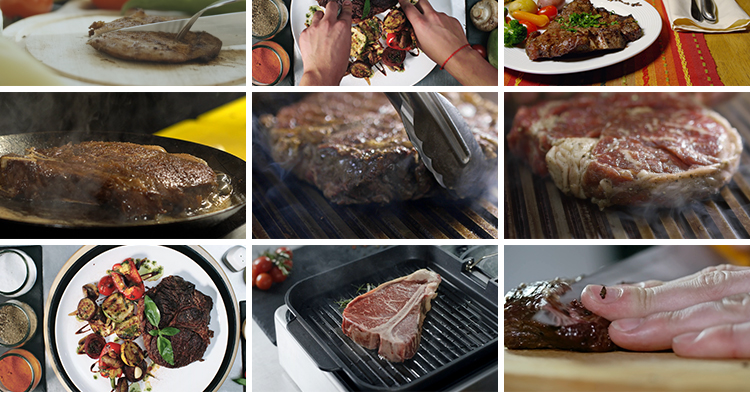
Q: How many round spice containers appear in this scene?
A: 5